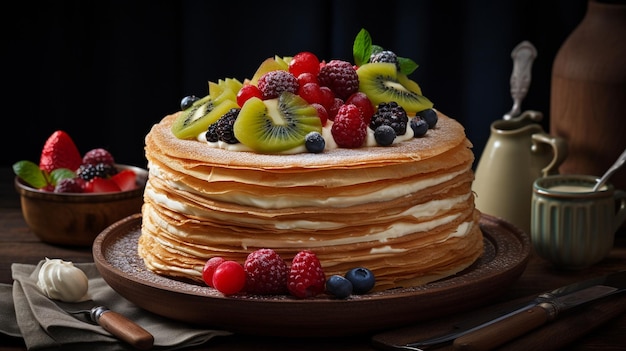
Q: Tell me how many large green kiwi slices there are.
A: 3